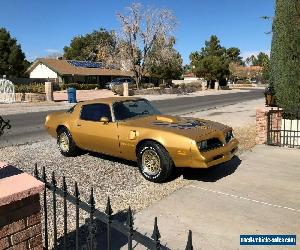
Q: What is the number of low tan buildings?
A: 1